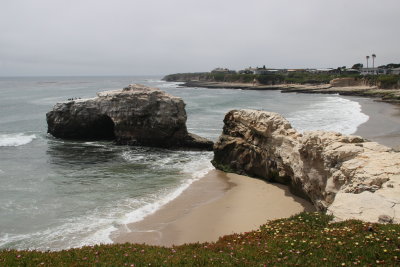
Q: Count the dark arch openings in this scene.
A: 1